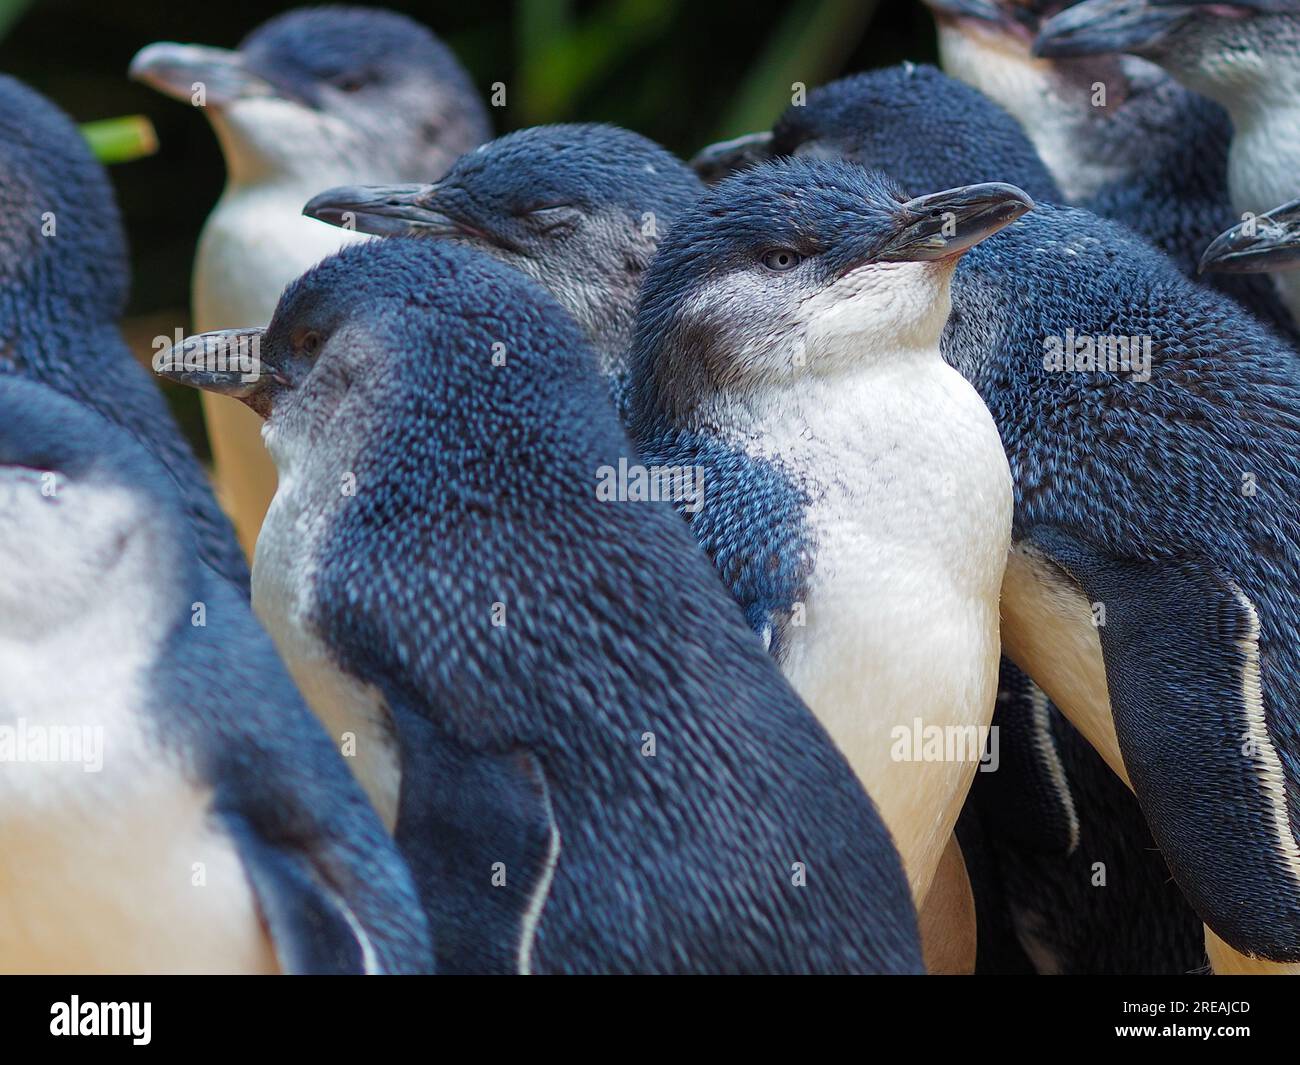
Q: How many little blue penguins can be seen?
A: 11